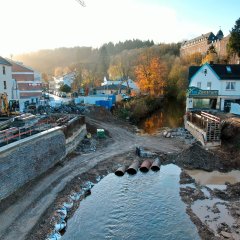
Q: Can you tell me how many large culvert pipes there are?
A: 4